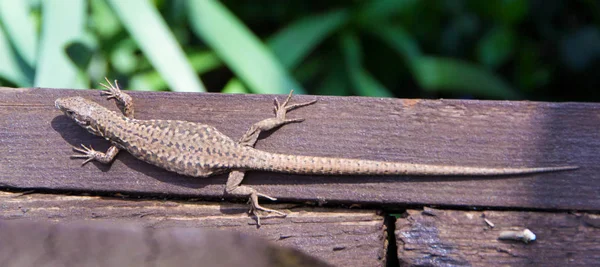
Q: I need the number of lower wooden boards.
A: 2